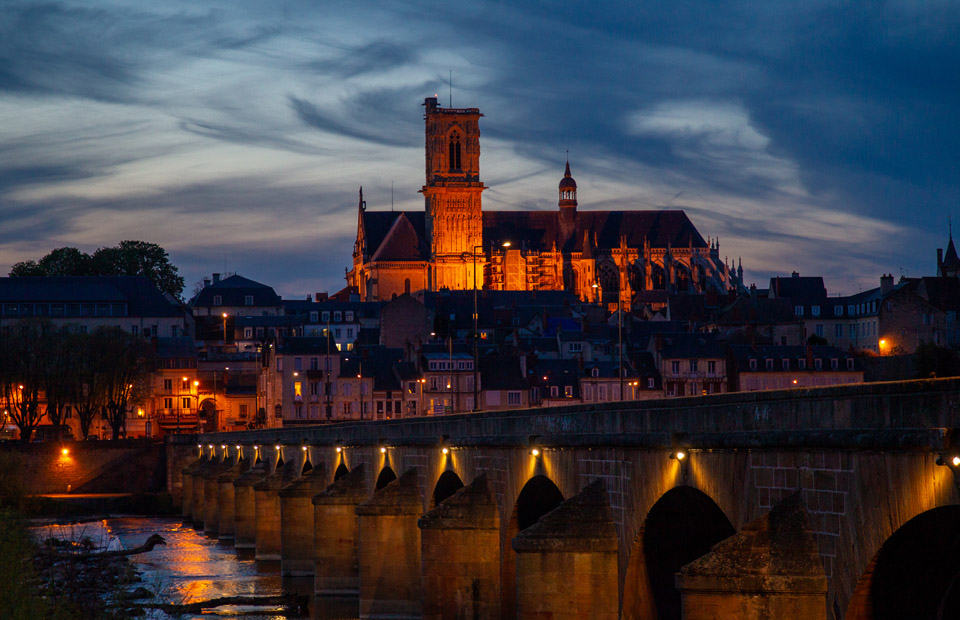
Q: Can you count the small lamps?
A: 13